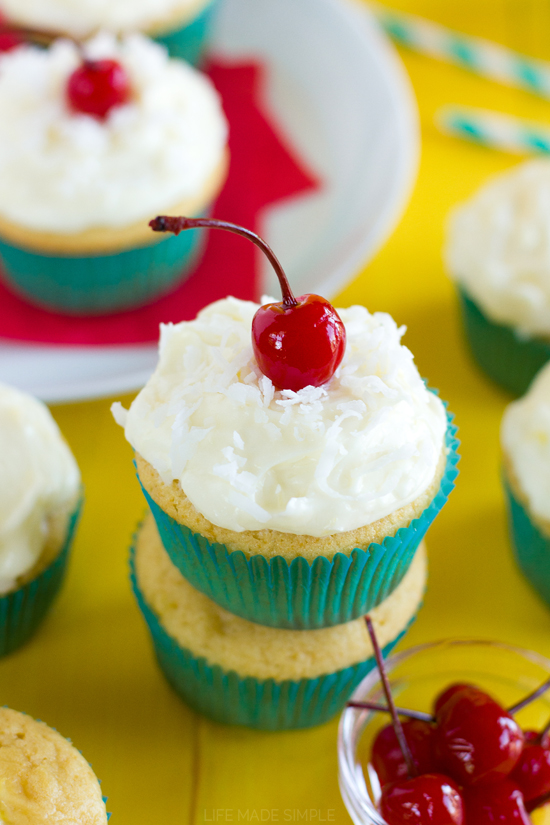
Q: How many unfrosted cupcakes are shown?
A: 2